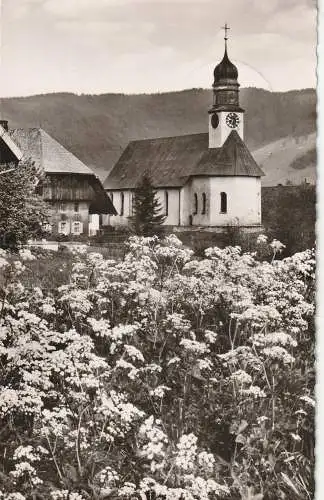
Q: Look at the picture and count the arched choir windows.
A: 3